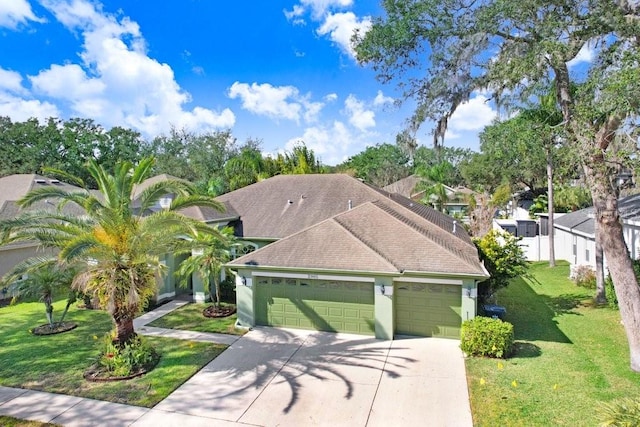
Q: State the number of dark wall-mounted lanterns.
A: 3